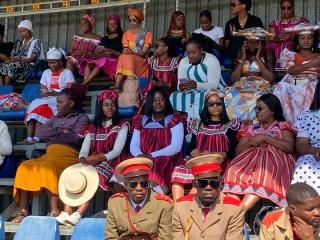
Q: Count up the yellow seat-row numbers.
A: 4